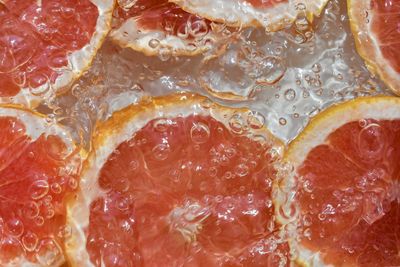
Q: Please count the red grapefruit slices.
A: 7